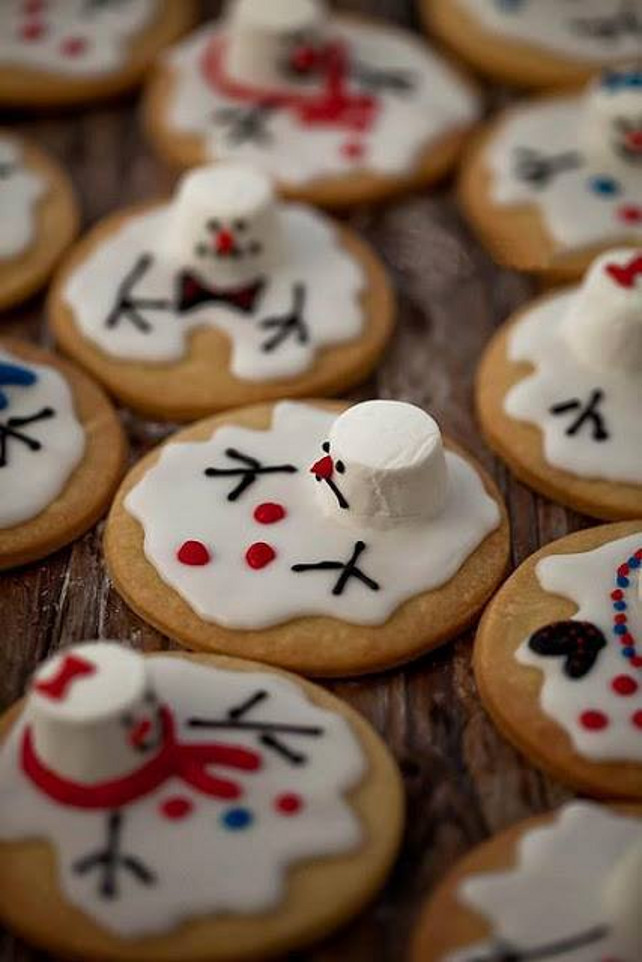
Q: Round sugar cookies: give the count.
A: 12